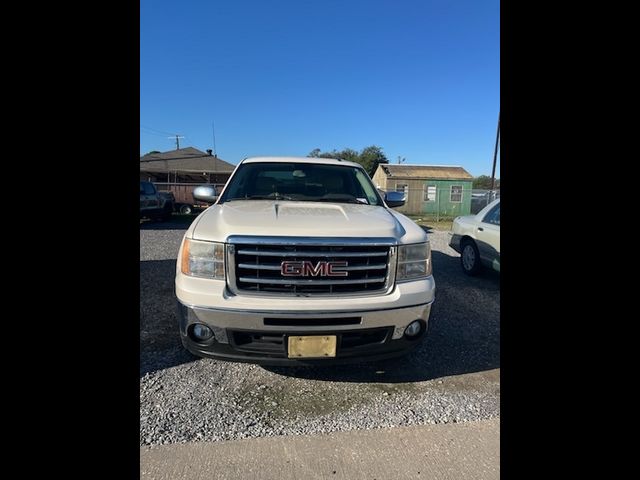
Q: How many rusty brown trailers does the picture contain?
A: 1